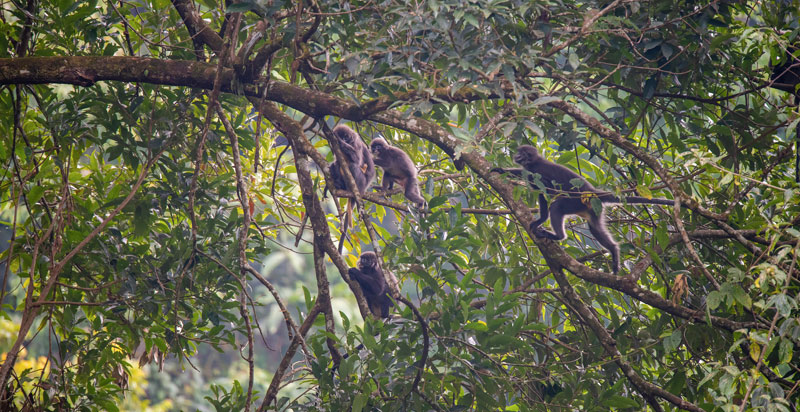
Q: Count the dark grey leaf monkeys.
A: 4